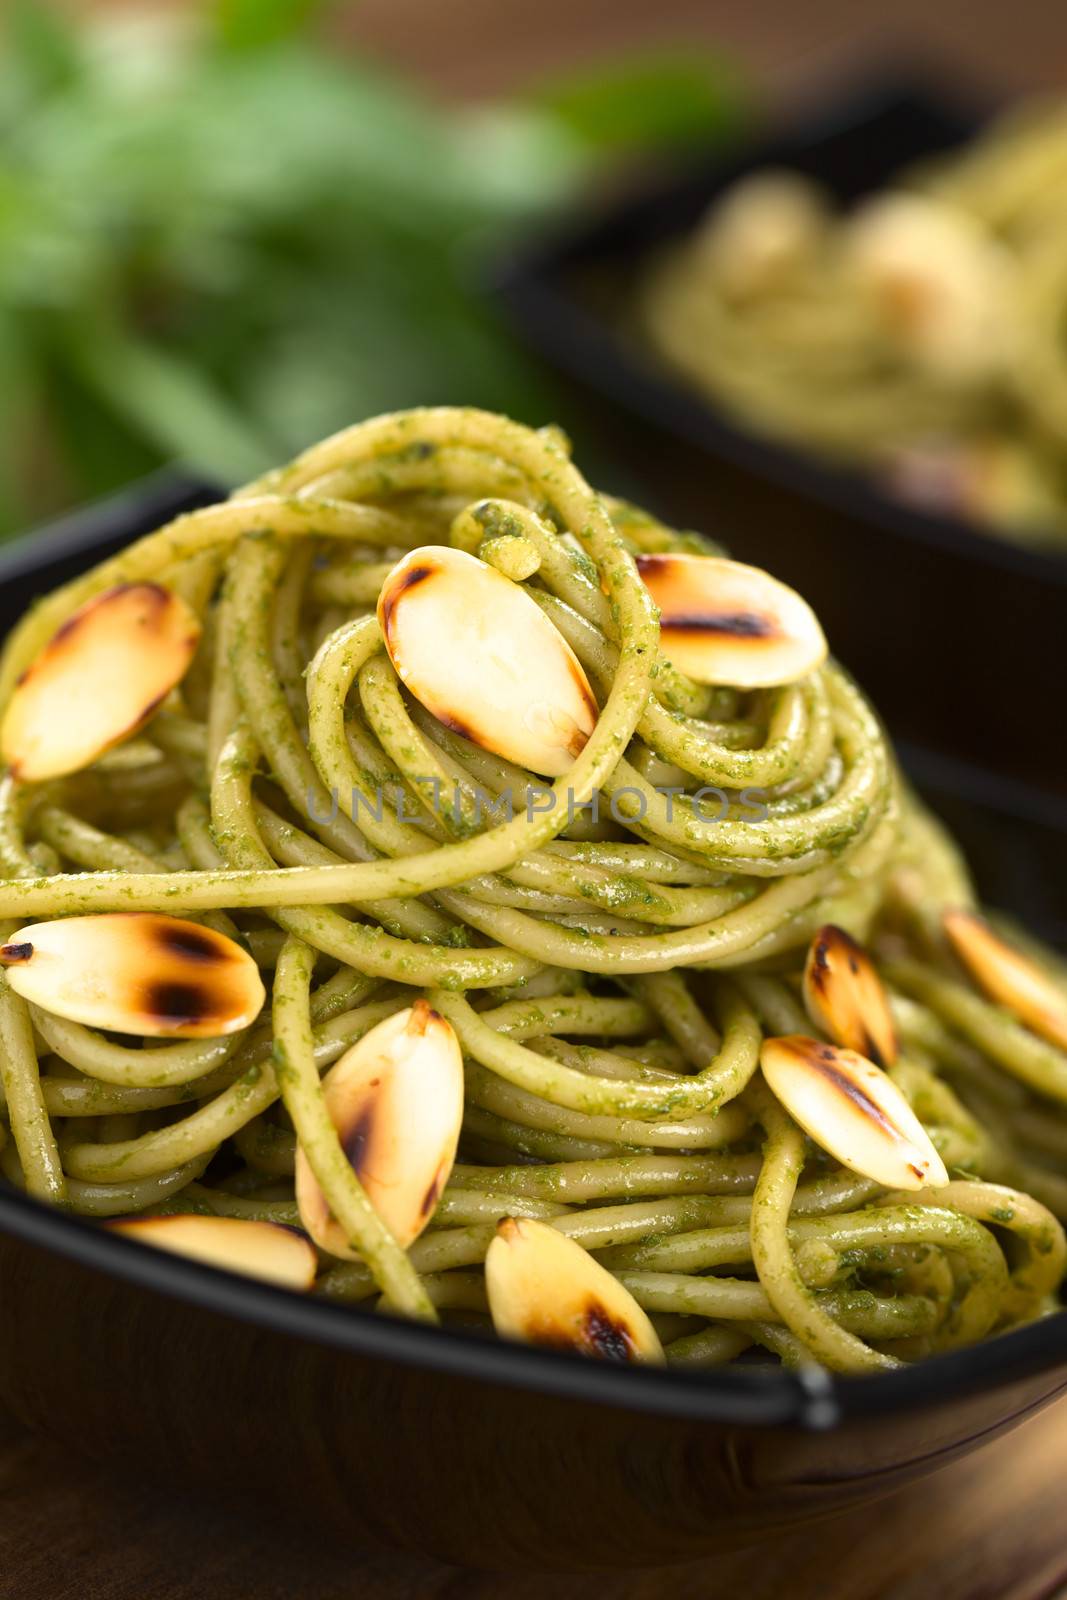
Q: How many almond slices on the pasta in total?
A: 10